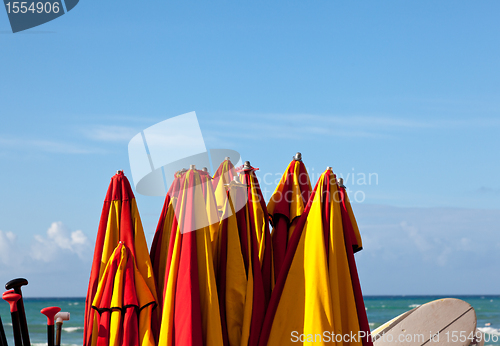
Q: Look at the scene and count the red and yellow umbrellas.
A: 11